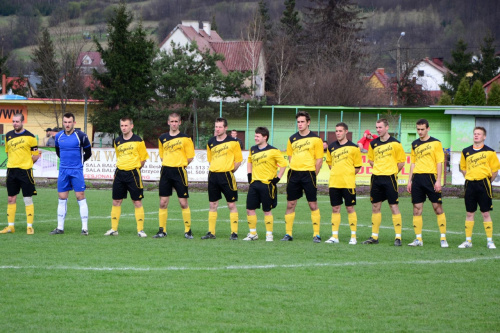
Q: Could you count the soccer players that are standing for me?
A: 11